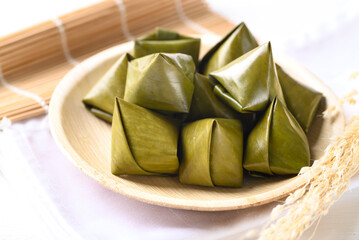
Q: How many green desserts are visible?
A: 10